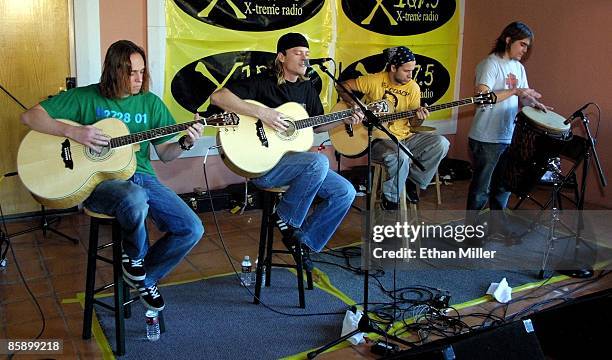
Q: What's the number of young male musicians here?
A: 4